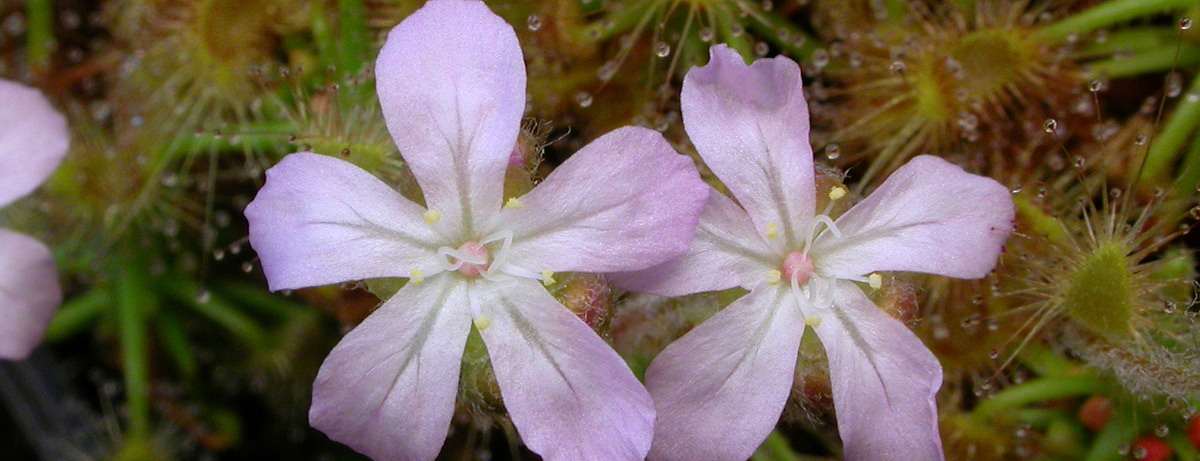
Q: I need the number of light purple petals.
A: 12